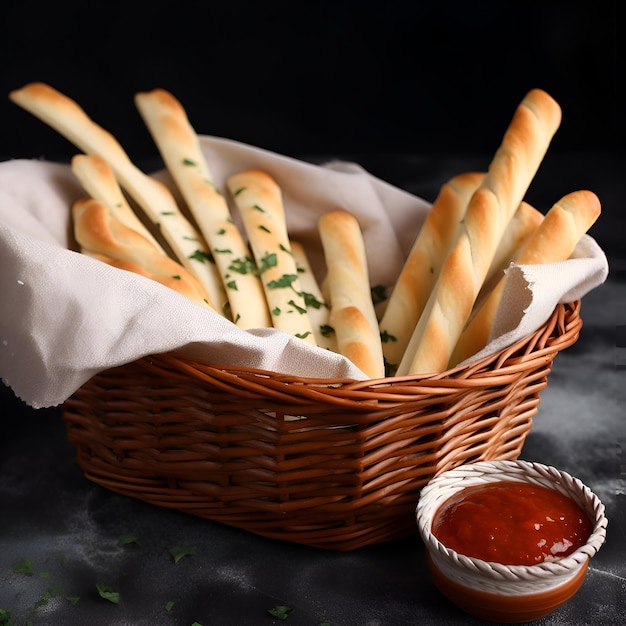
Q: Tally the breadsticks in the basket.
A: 11